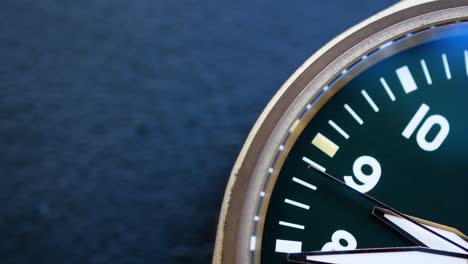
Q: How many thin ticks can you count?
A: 11